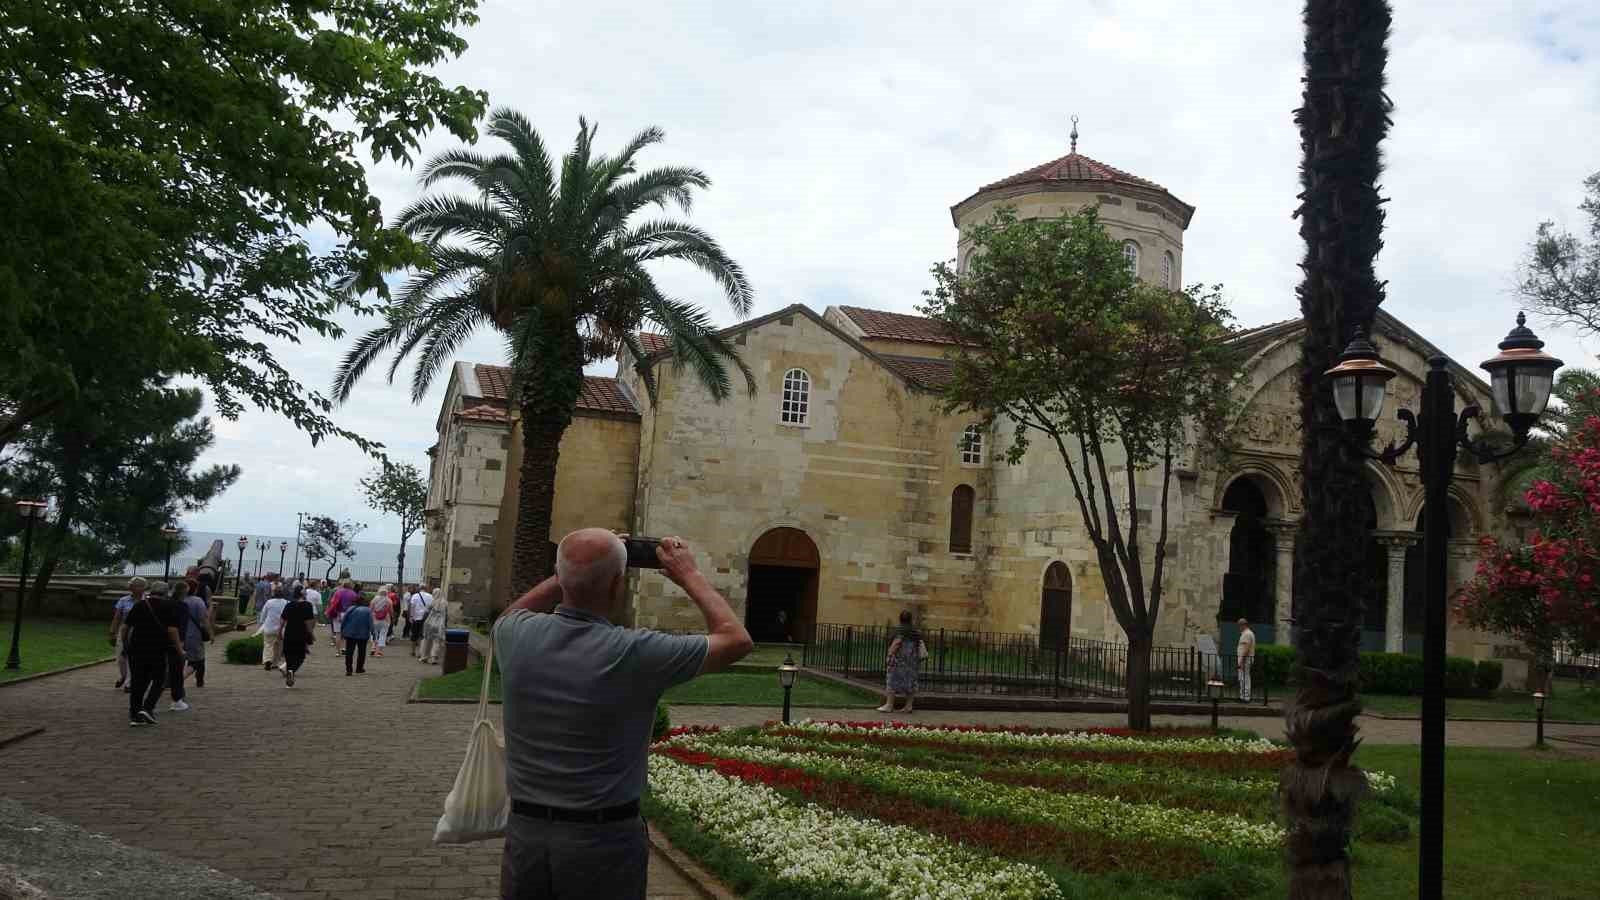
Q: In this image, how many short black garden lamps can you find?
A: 3